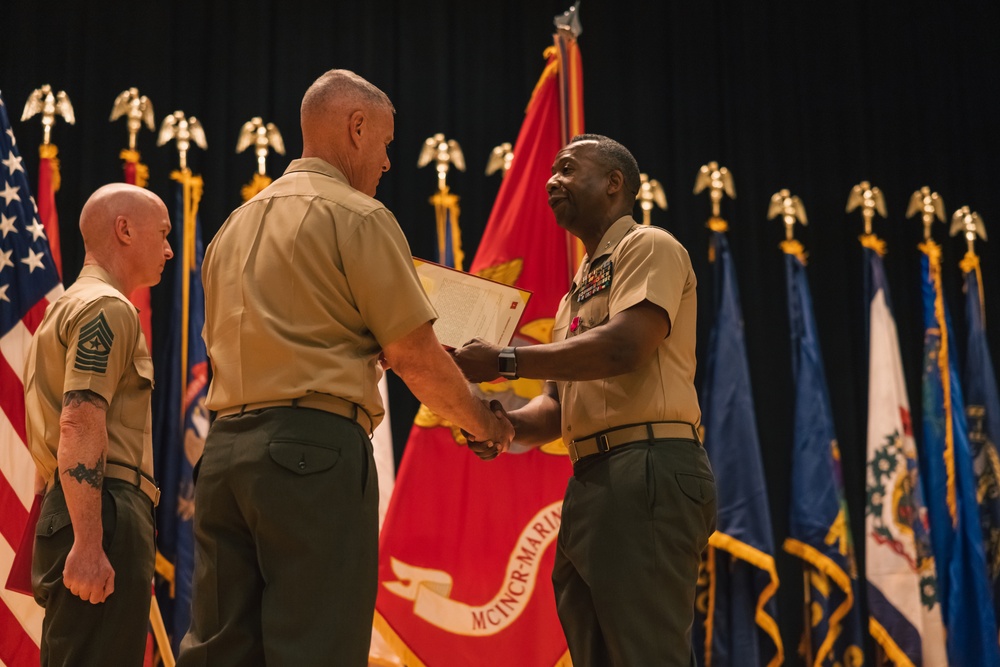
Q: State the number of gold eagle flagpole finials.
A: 12